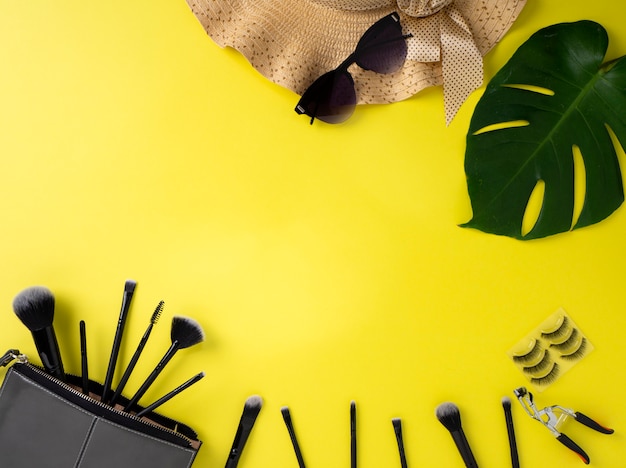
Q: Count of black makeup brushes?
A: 12